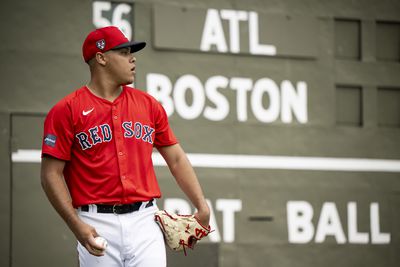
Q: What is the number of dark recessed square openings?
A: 4